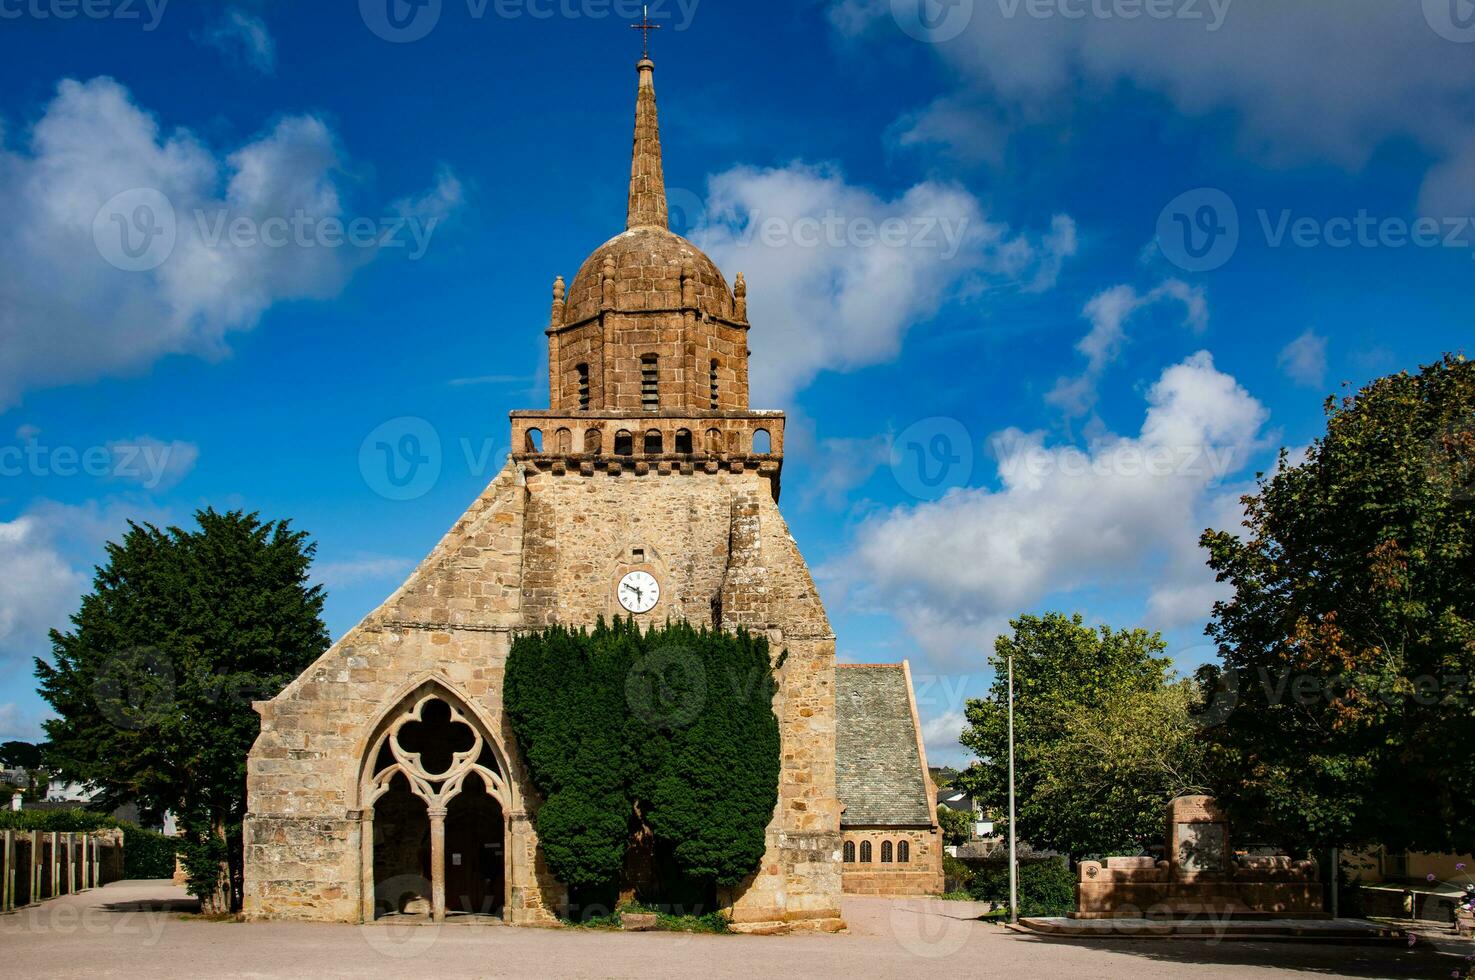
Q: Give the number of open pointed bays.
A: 2